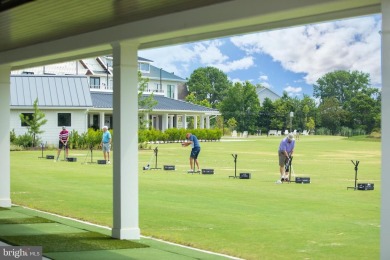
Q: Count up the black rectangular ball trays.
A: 8